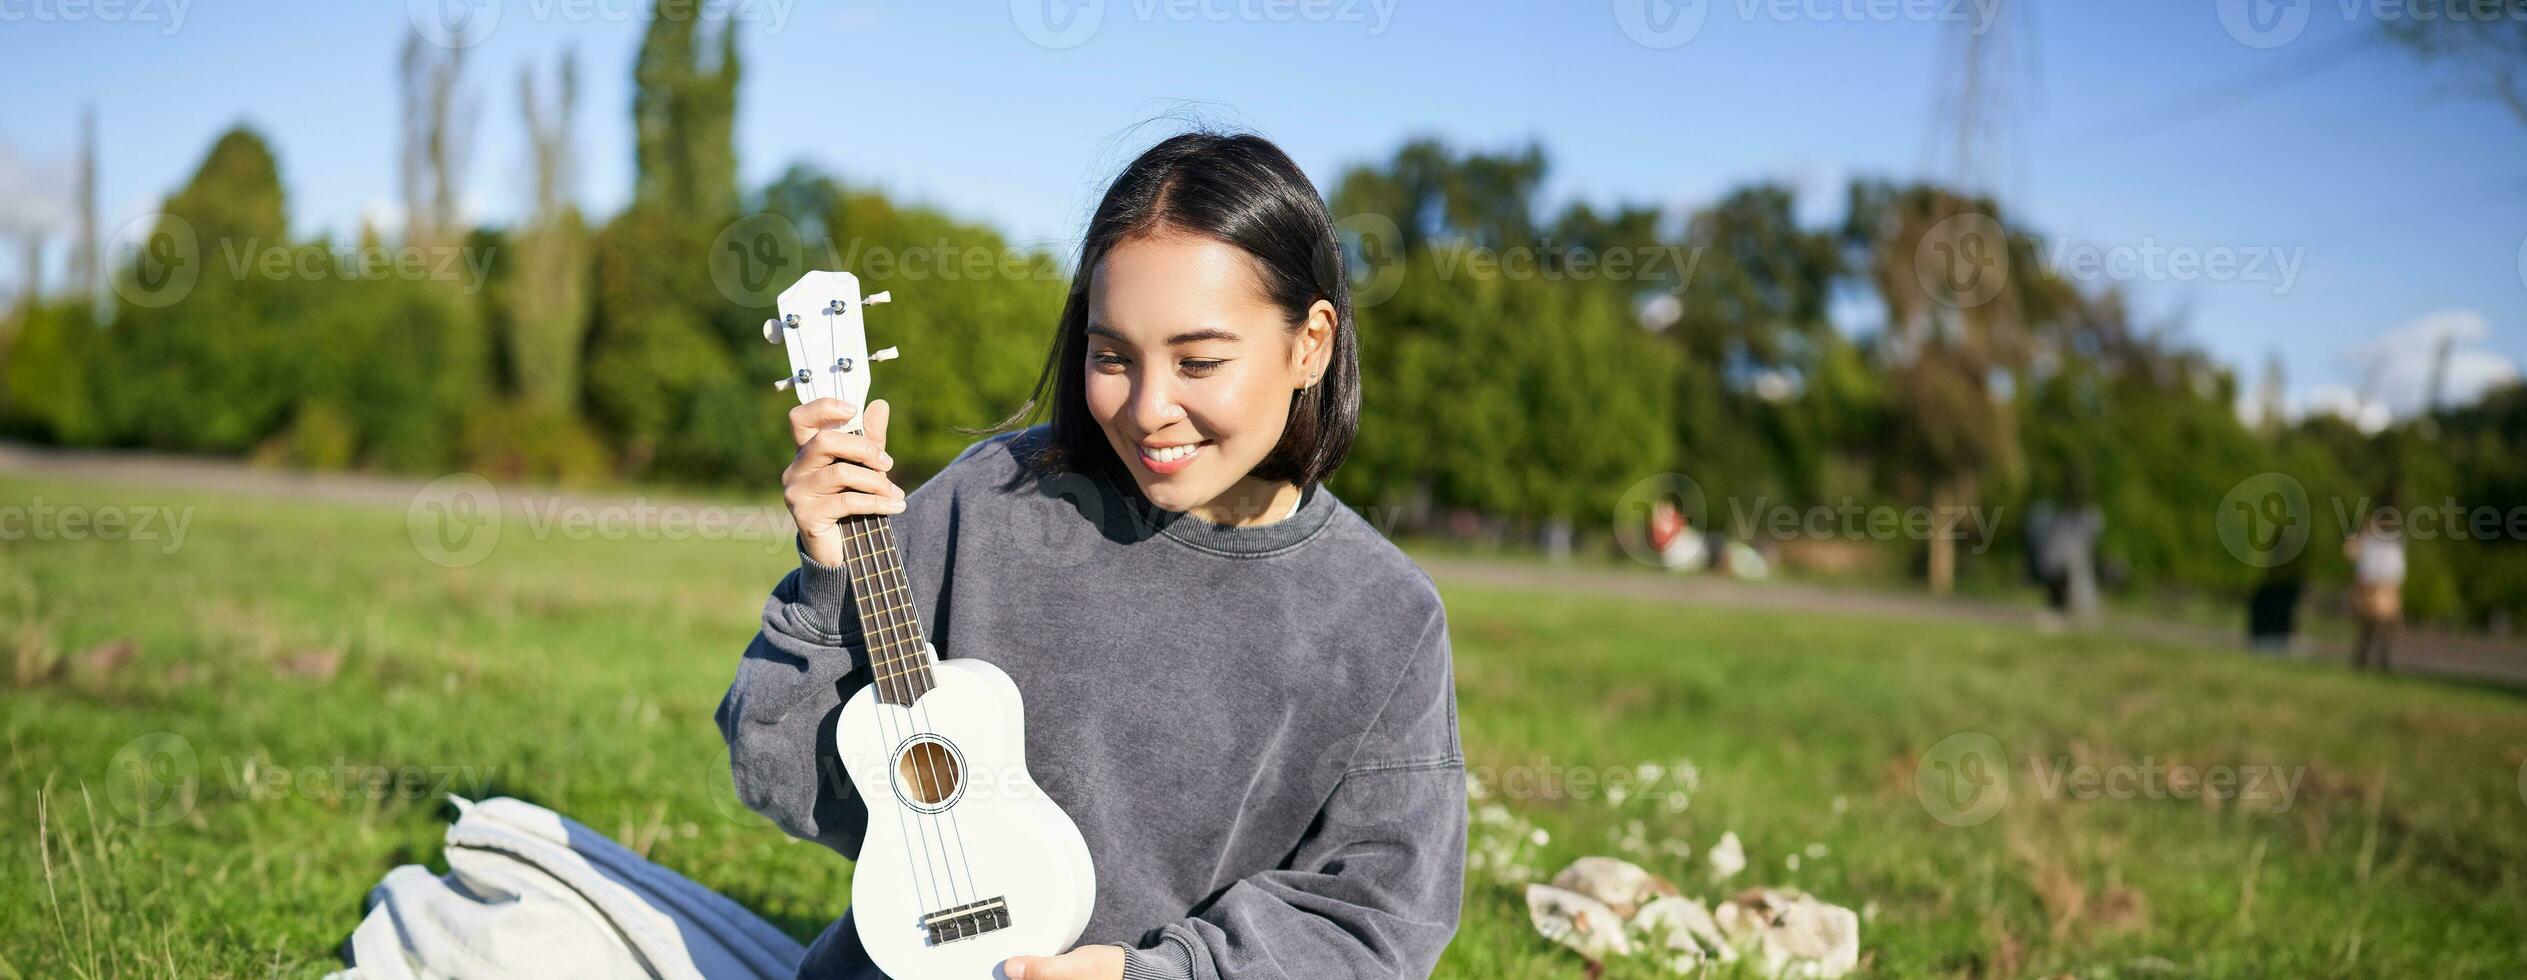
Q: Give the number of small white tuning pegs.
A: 4